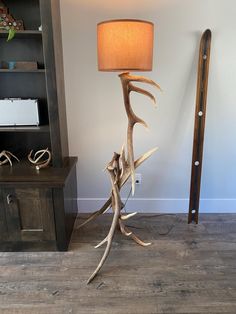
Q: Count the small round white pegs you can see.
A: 4